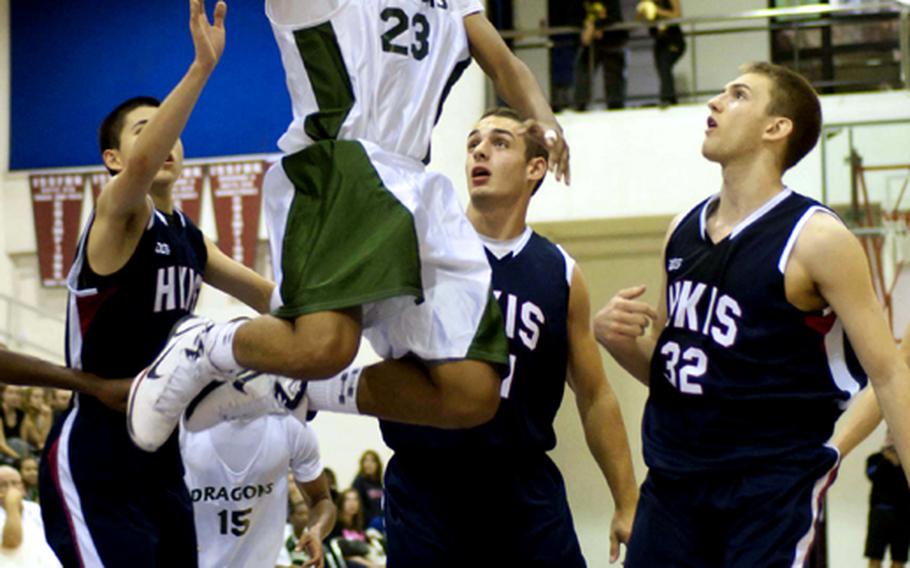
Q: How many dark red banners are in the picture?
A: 4